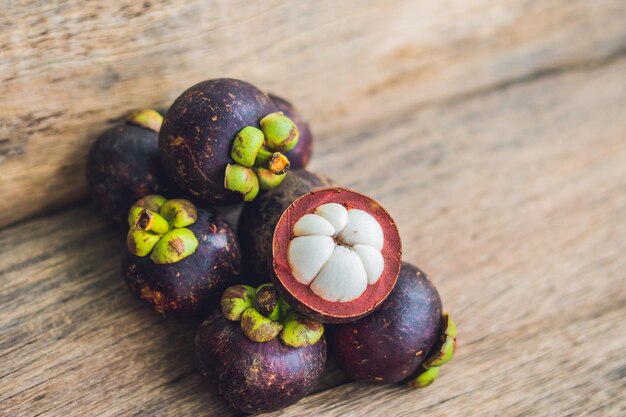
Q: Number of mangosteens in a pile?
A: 8